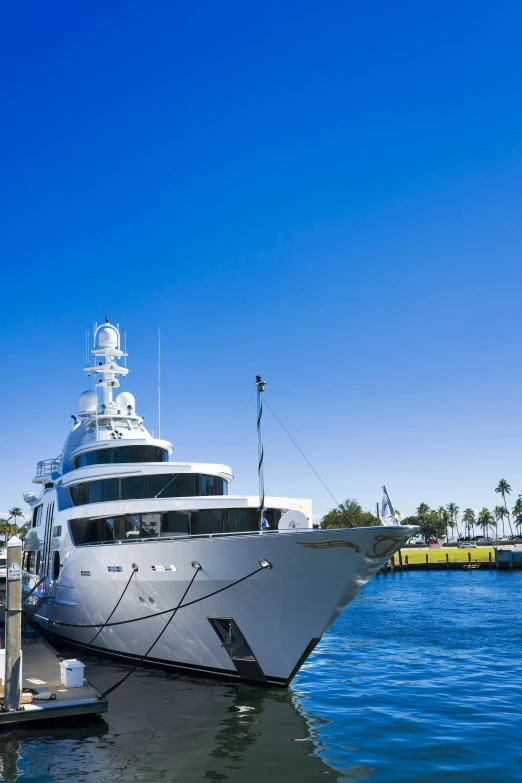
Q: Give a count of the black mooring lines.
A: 3